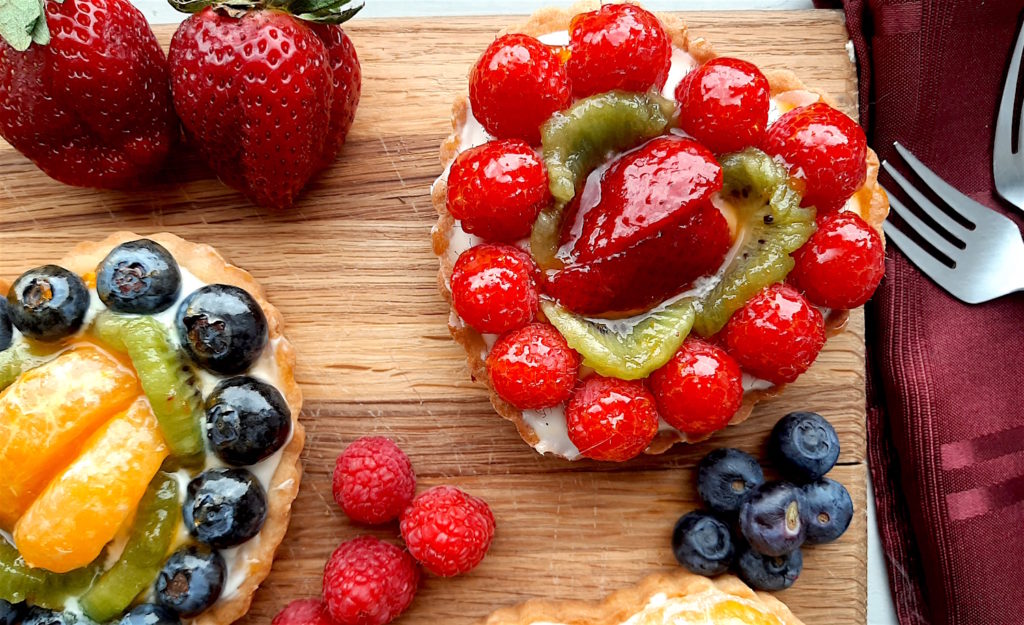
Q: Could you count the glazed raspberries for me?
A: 11